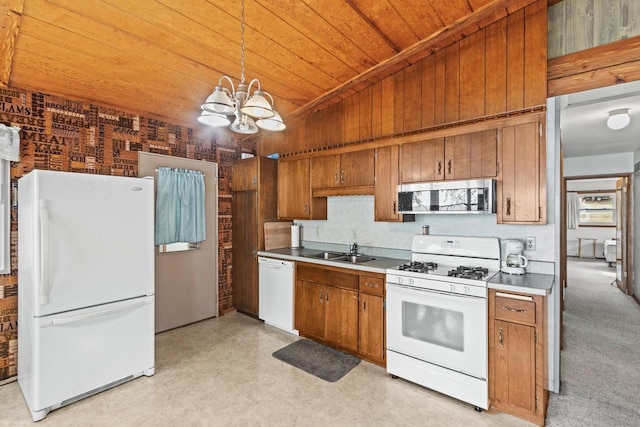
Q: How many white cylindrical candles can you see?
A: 0